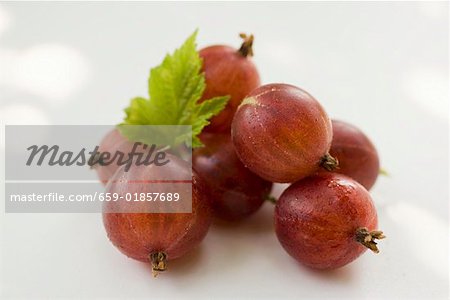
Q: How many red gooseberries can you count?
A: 7